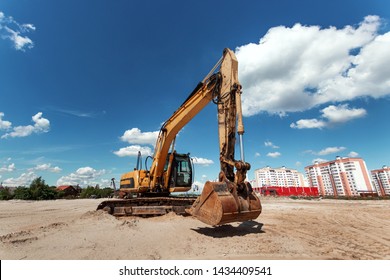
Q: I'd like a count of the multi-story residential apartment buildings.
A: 3